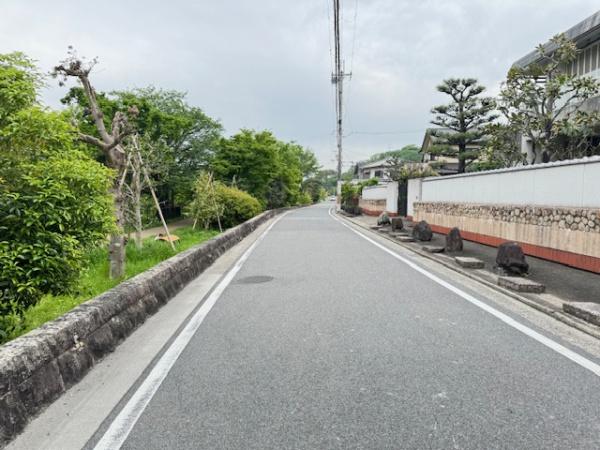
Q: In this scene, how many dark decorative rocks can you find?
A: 5